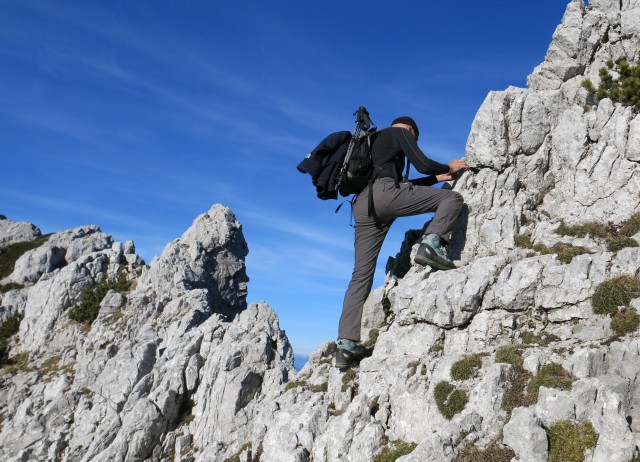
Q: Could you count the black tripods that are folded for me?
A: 1